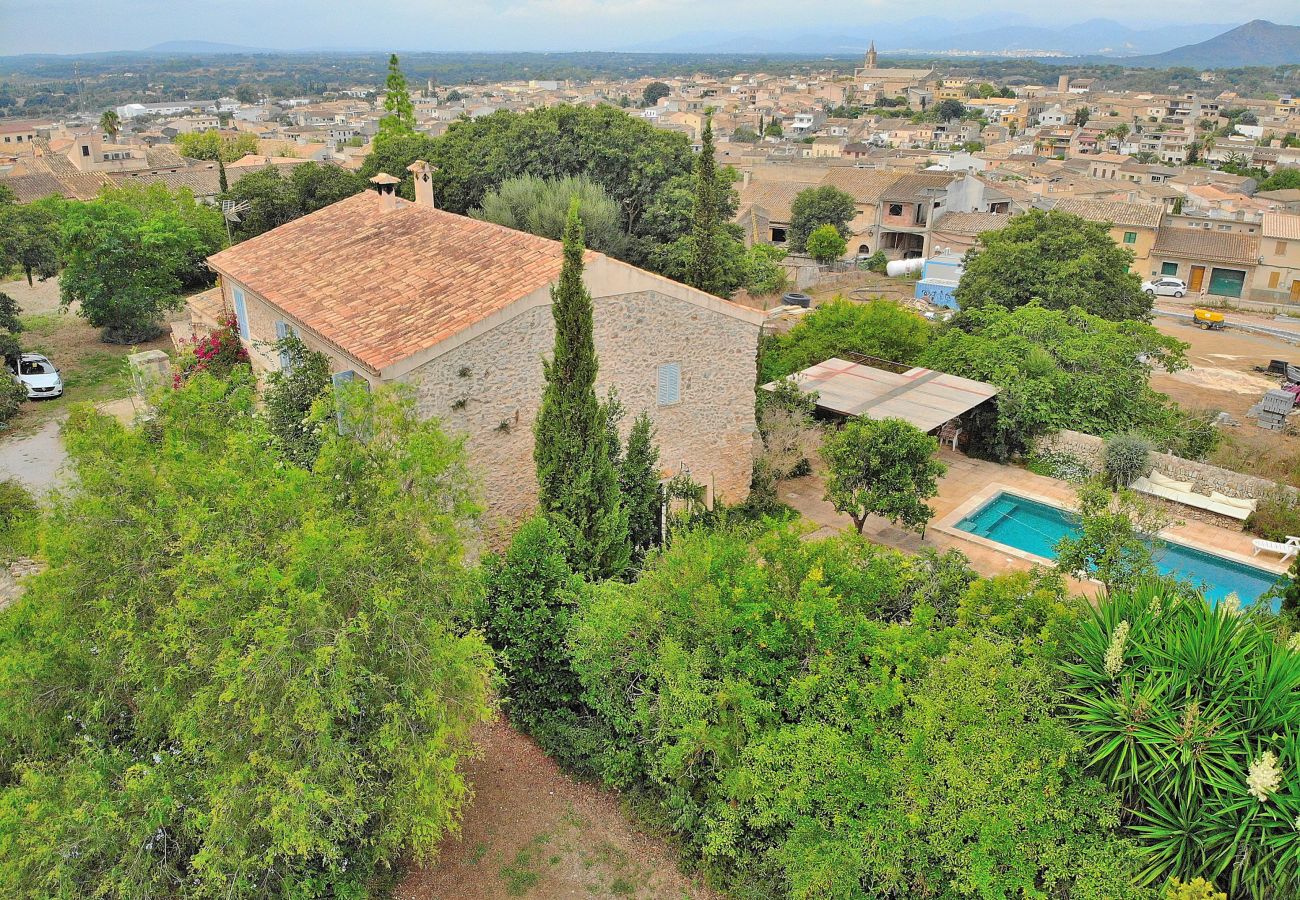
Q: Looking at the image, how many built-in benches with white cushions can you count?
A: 1